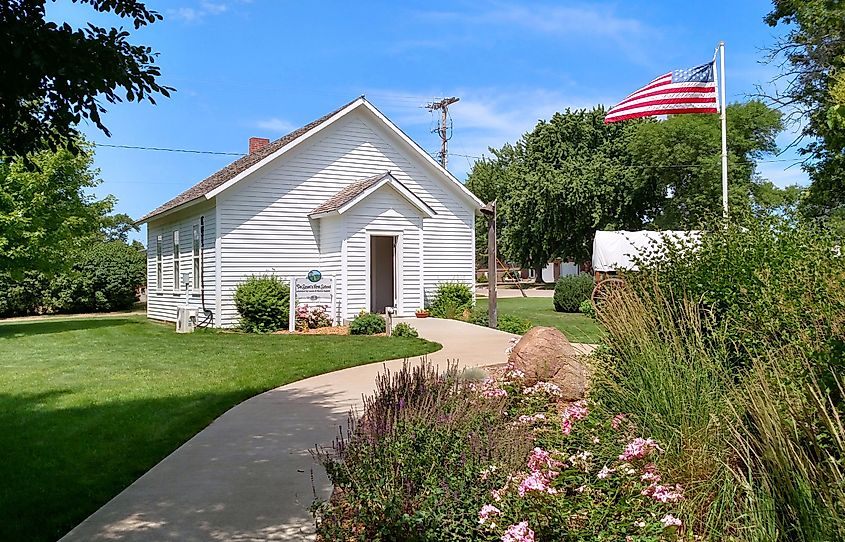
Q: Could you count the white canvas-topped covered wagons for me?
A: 1